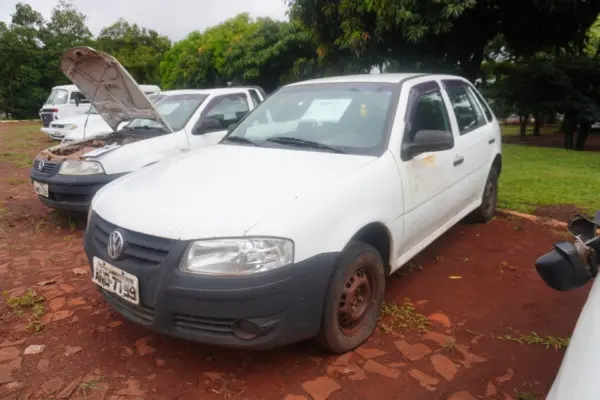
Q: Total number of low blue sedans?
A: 0